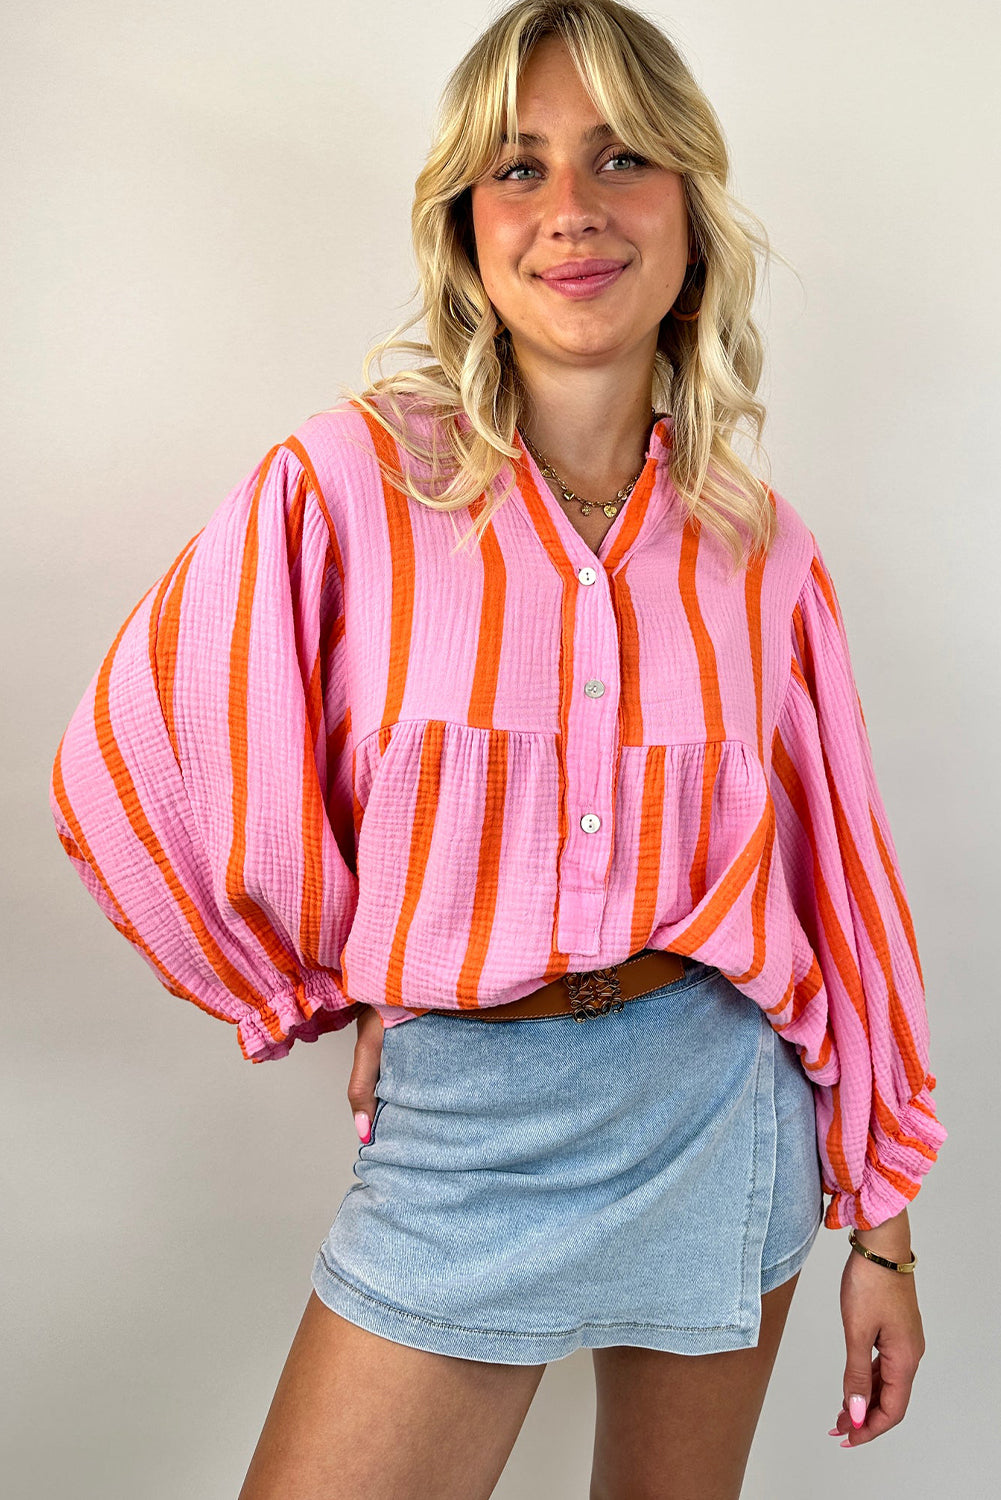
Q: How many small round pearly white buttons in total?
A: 3